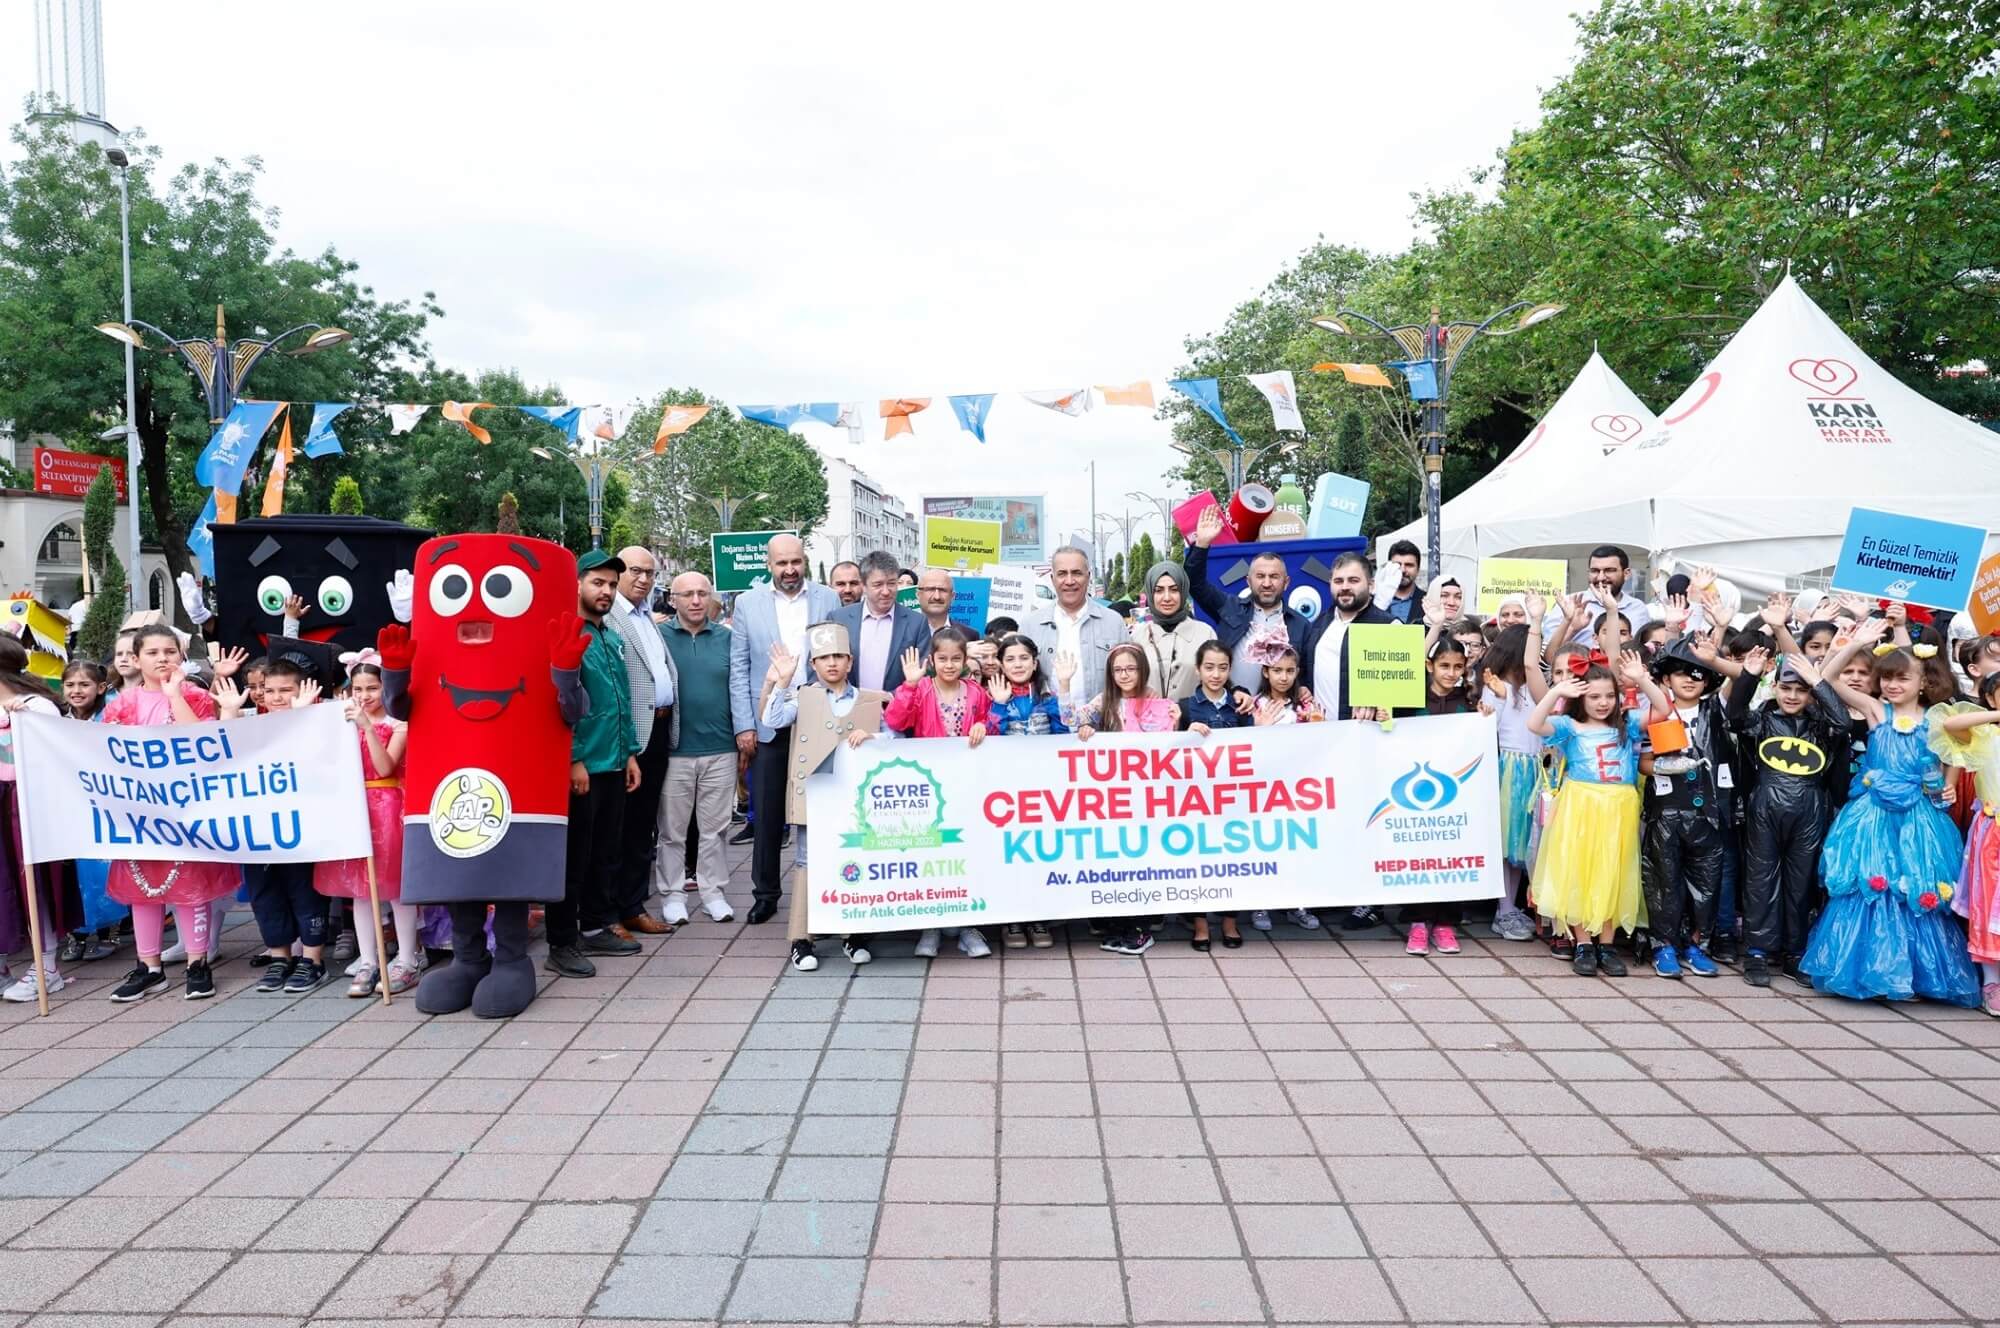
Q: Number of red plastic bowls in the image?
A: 0